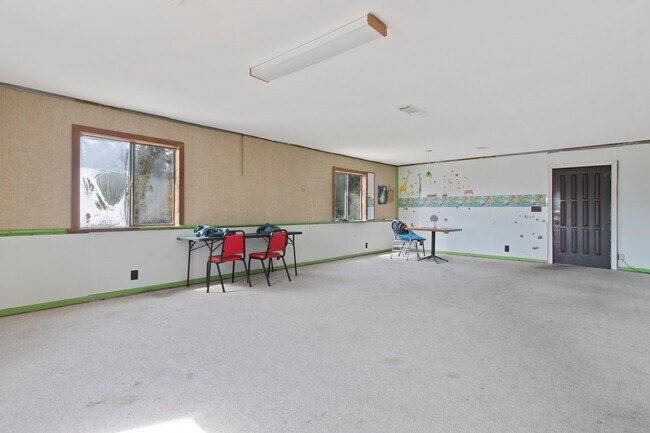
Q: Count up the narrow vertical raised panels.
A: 12